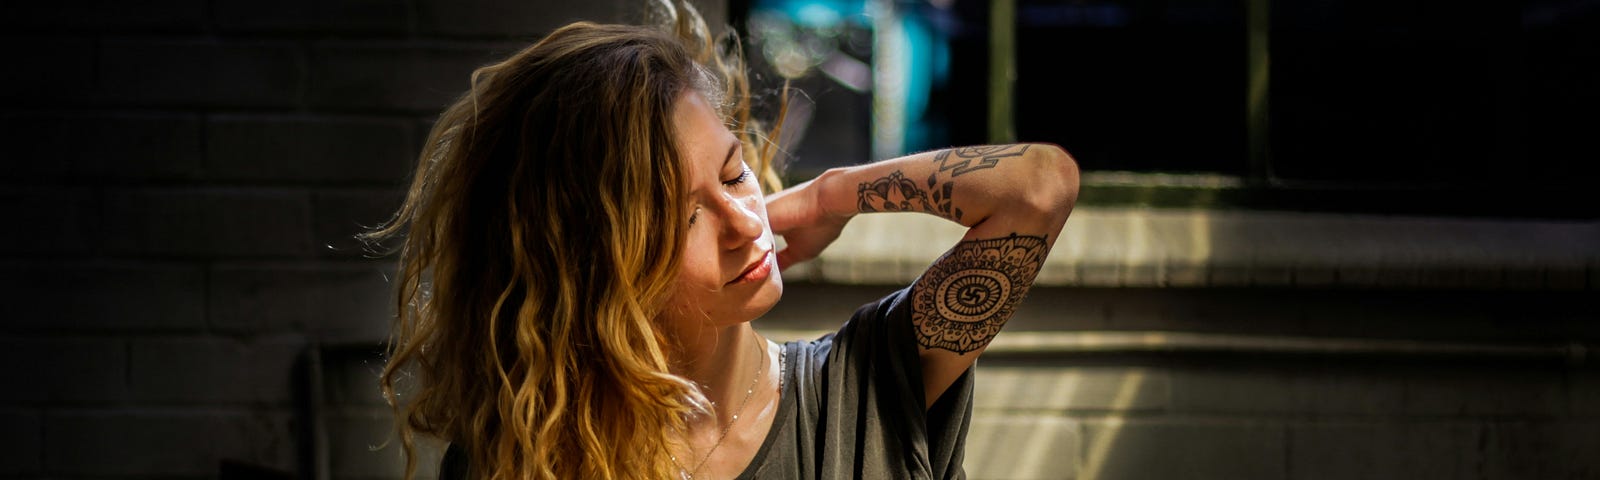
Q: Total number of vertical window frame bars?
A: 2